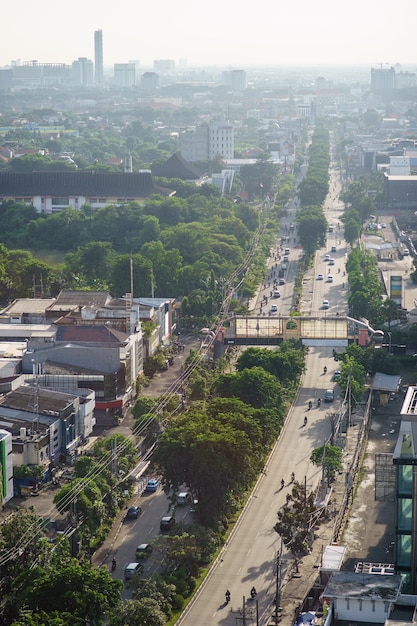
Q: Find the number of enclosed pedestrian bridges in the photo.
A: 1